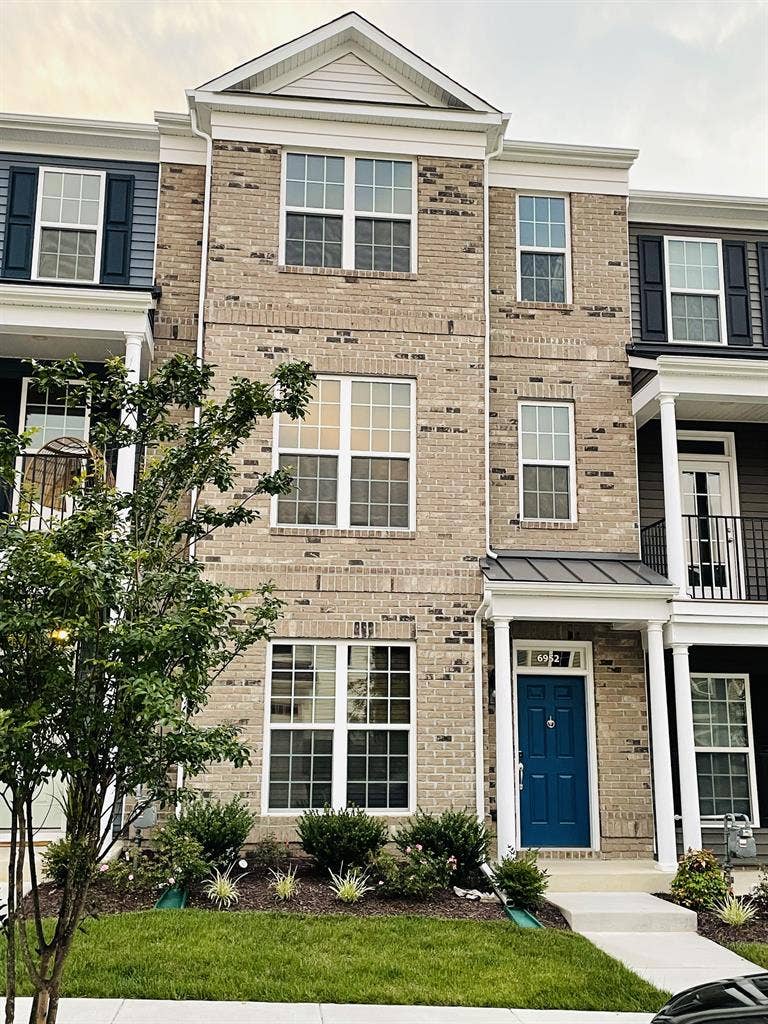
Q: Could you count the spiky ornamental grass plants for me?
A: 4